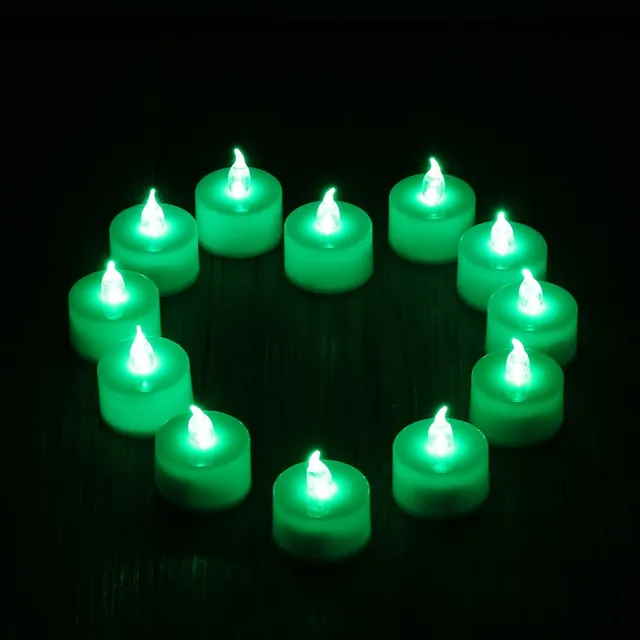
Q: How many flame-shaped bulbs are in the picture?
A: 12